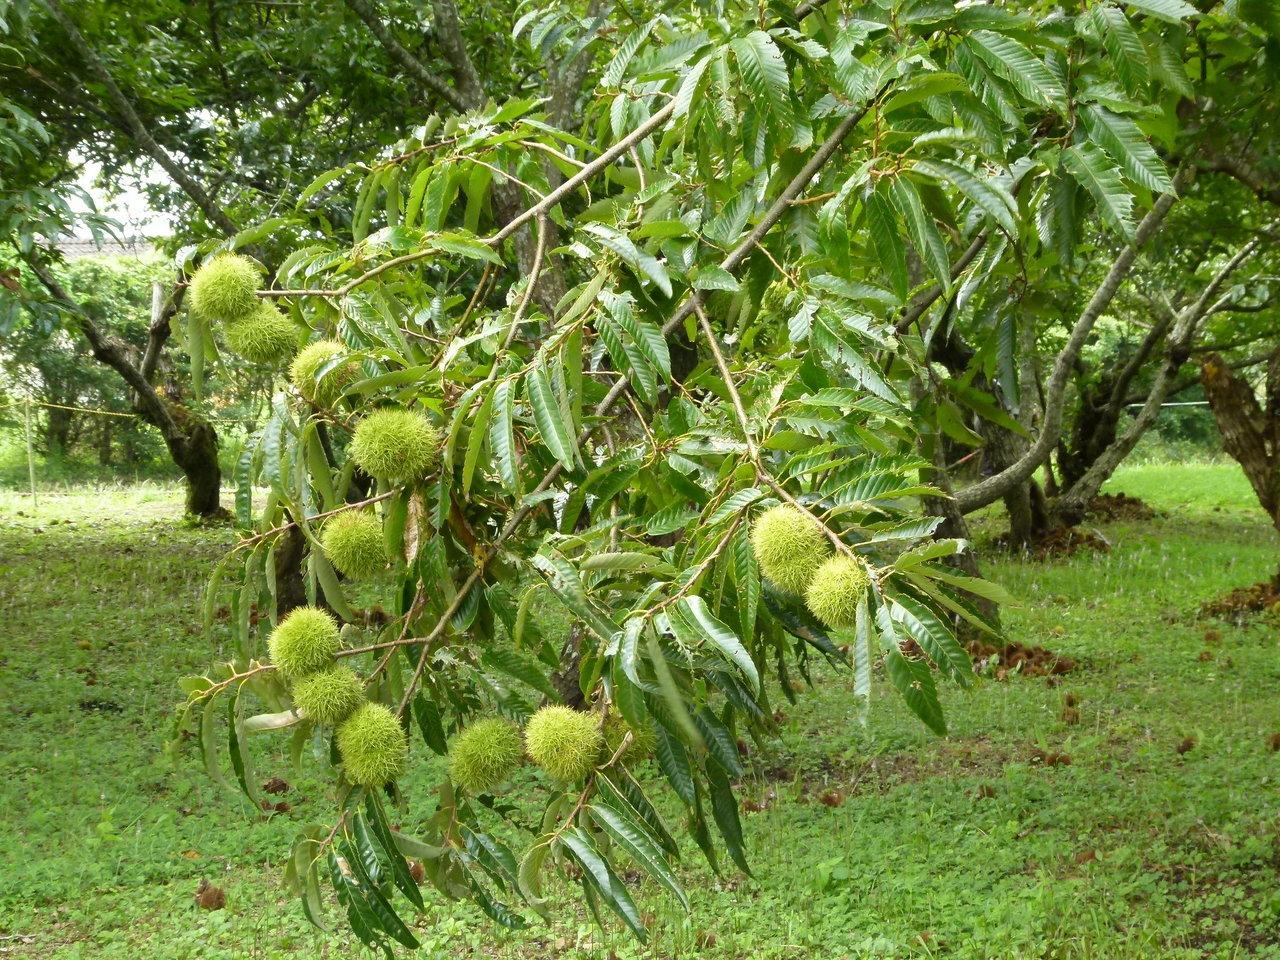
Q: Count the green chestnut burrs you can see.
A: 13